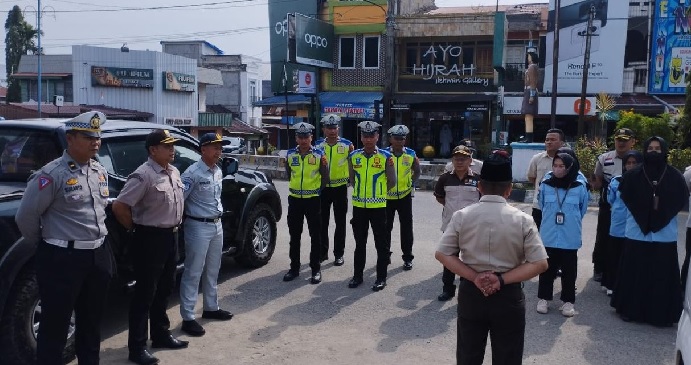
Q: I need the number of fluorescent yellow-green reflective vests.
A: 4